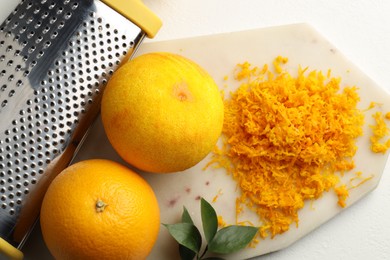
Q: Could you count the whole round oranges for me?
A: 2